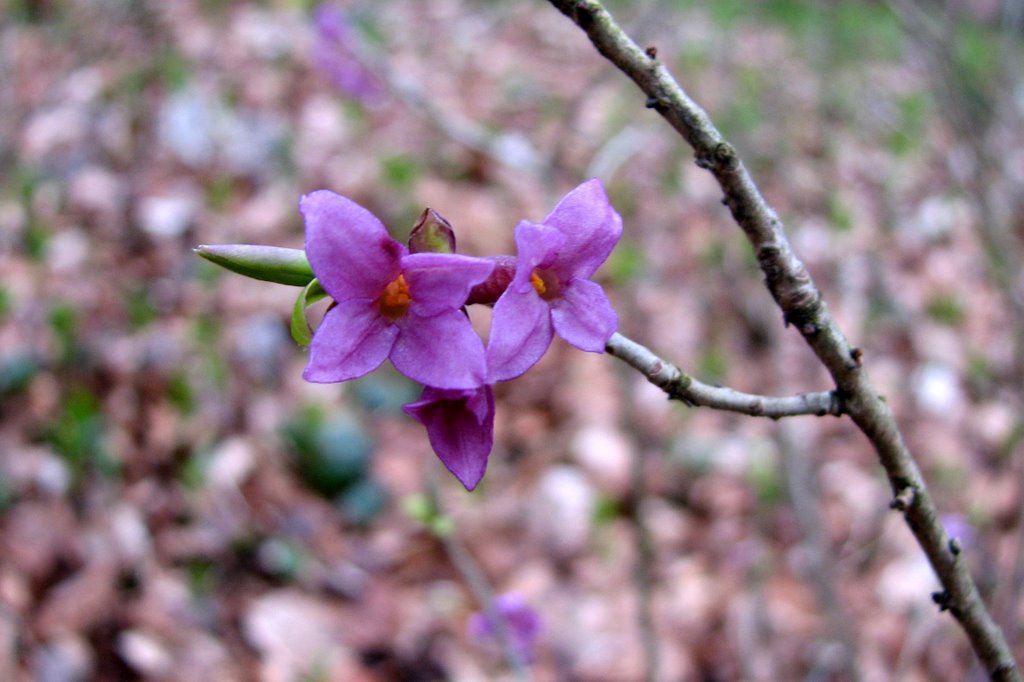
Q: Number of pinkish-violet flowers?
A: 3